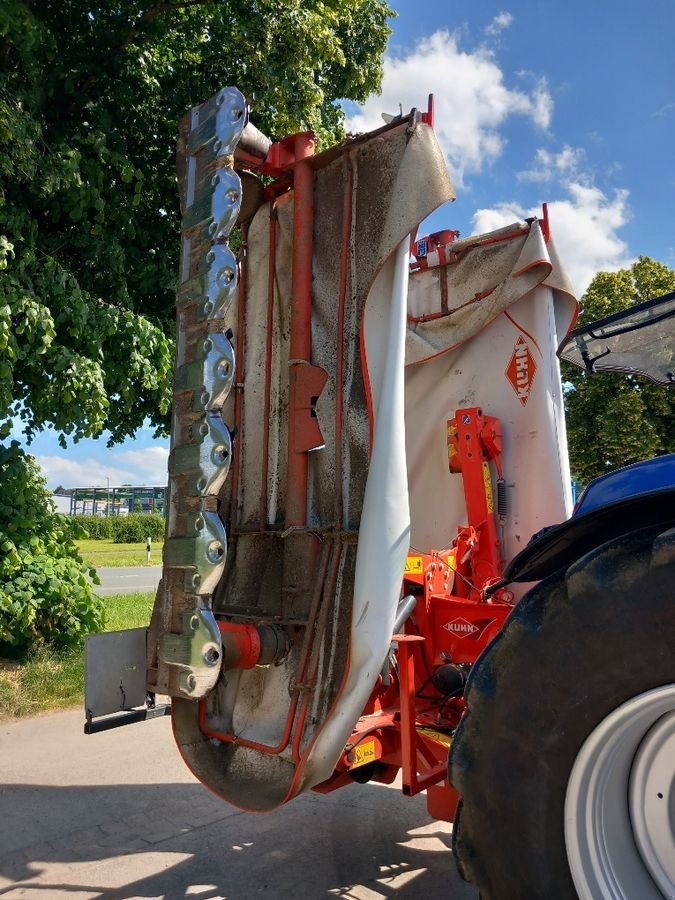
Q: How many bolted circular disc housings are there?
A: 7